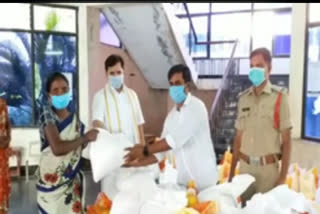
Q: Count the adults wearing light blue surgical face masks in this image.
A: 4